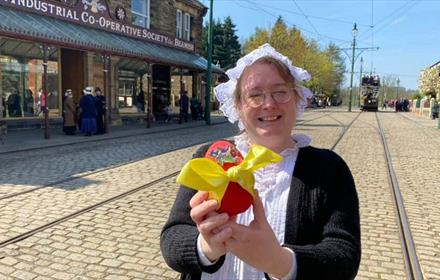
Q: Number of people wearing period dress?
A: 4